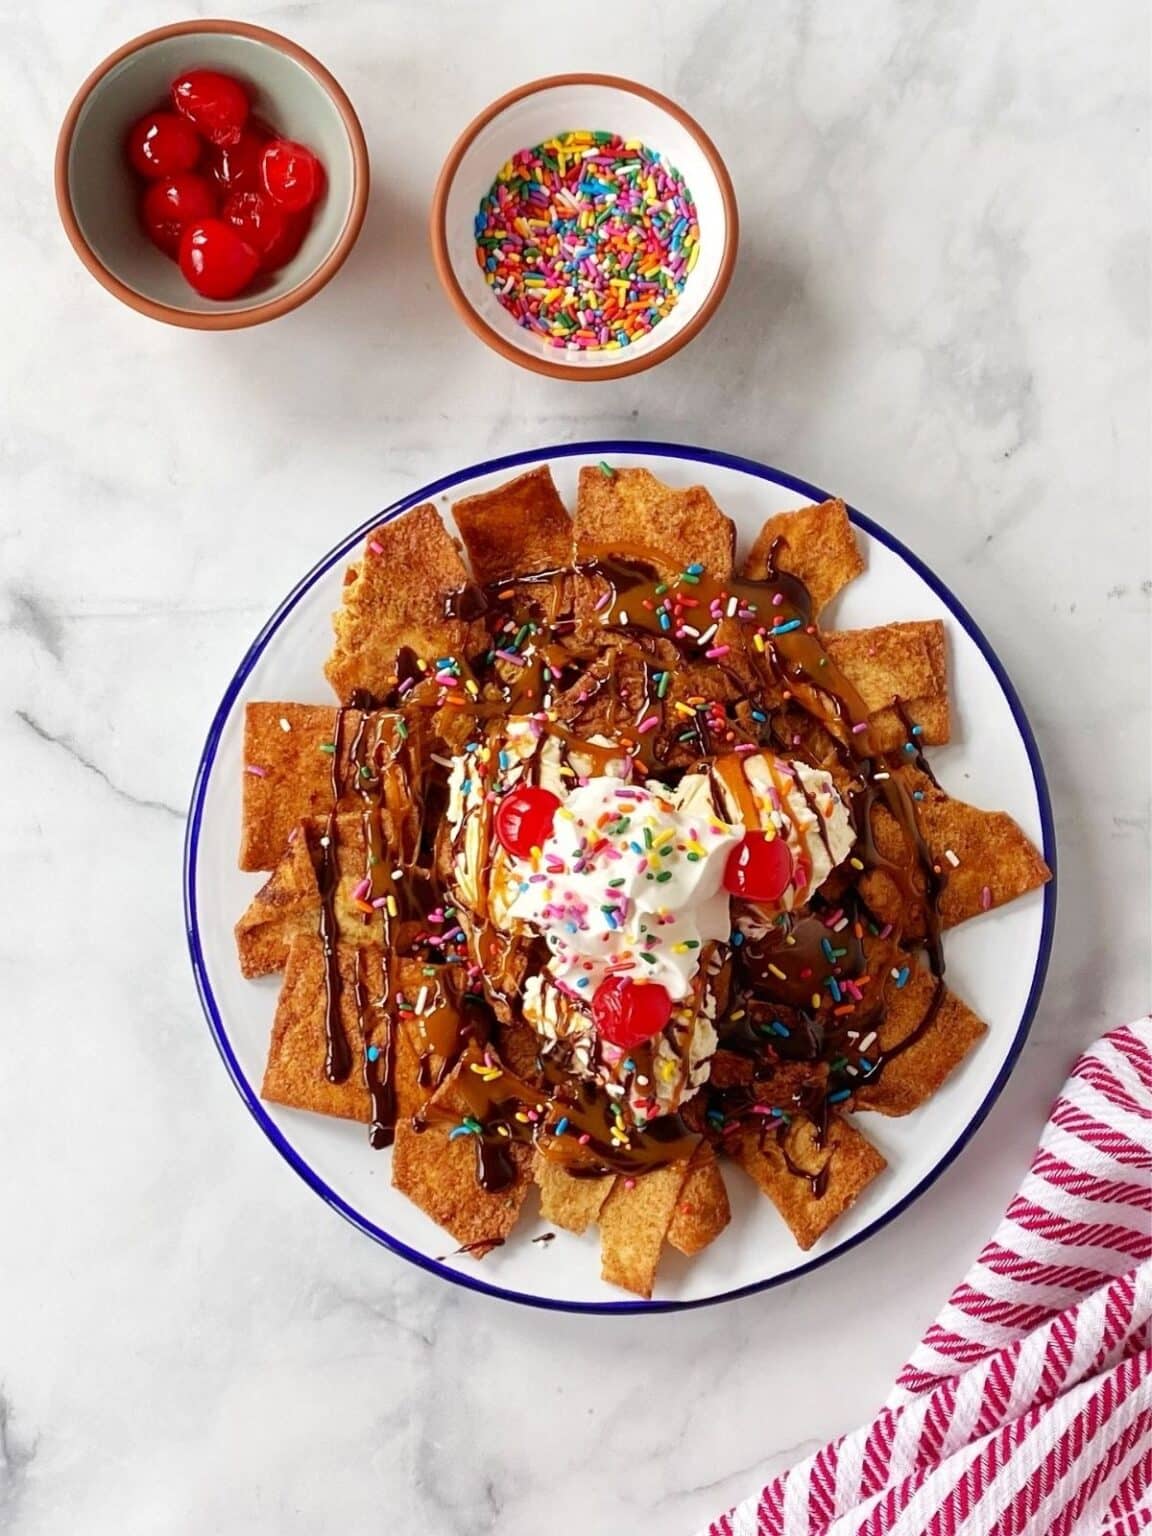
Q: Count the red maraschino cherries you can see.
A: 10